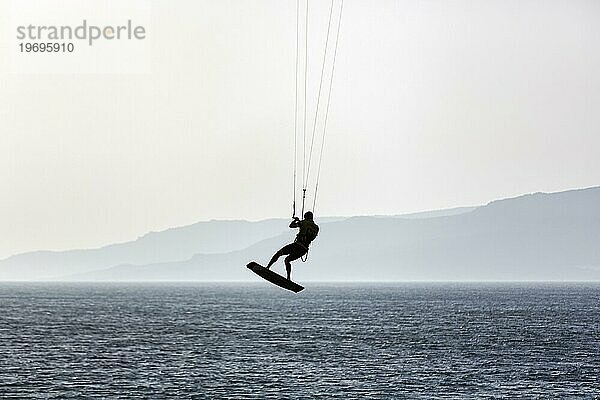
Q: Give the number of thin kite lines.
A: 4